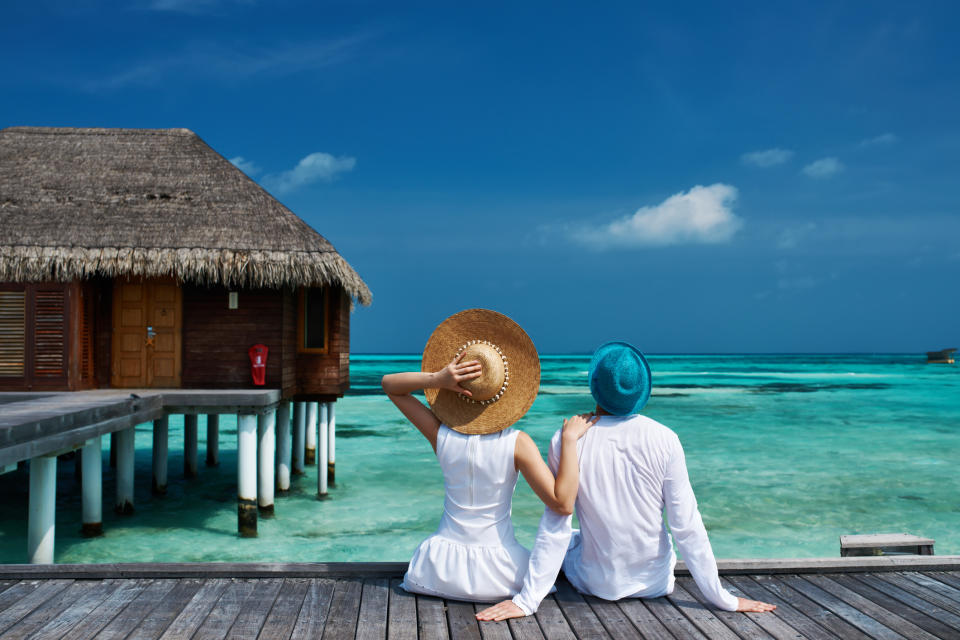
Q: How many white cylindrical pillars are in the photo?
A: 13